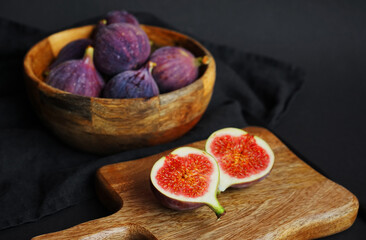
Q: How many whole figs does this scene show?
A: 6